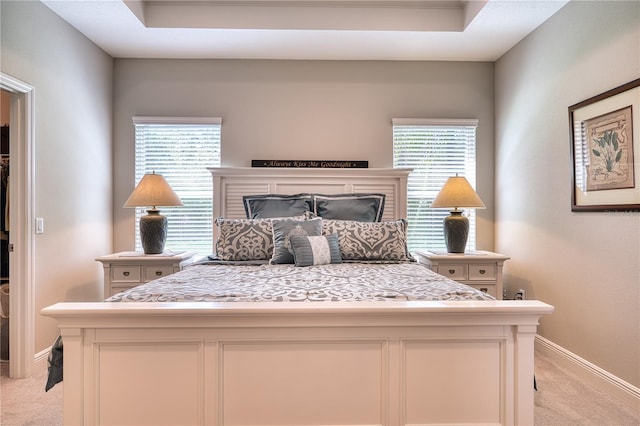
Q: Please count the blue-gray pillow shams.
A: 2